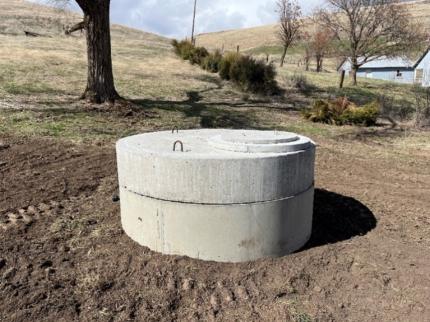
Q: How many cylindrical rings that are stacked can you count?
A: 2